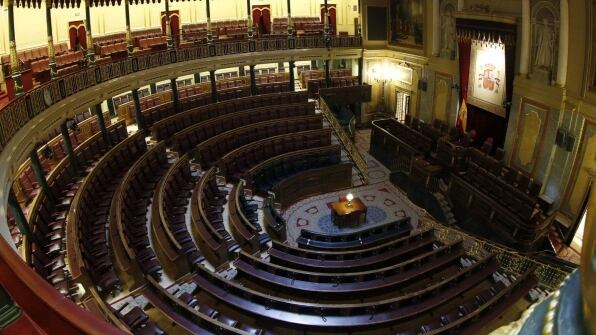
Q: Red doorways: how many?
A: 4